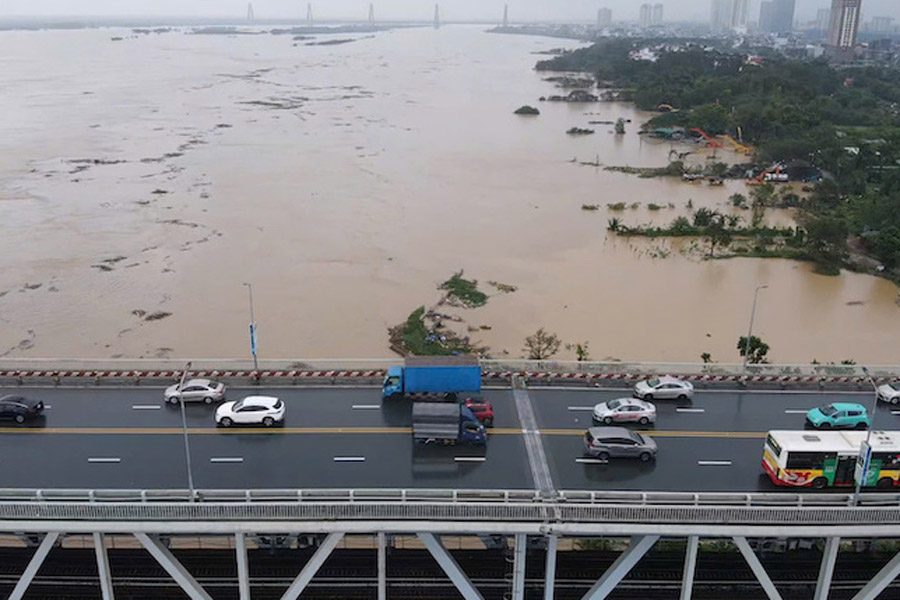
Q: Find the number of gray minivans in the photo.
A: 1